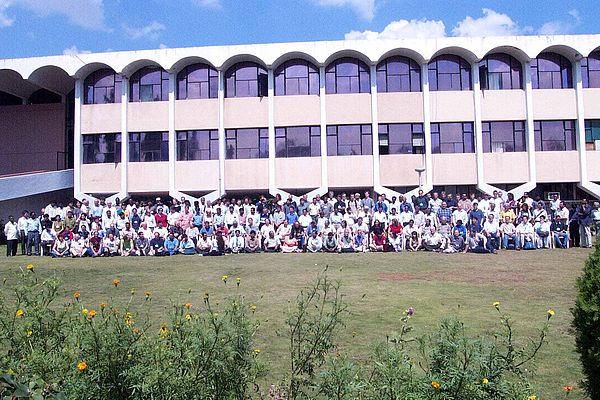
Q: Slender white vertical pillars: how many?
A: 11